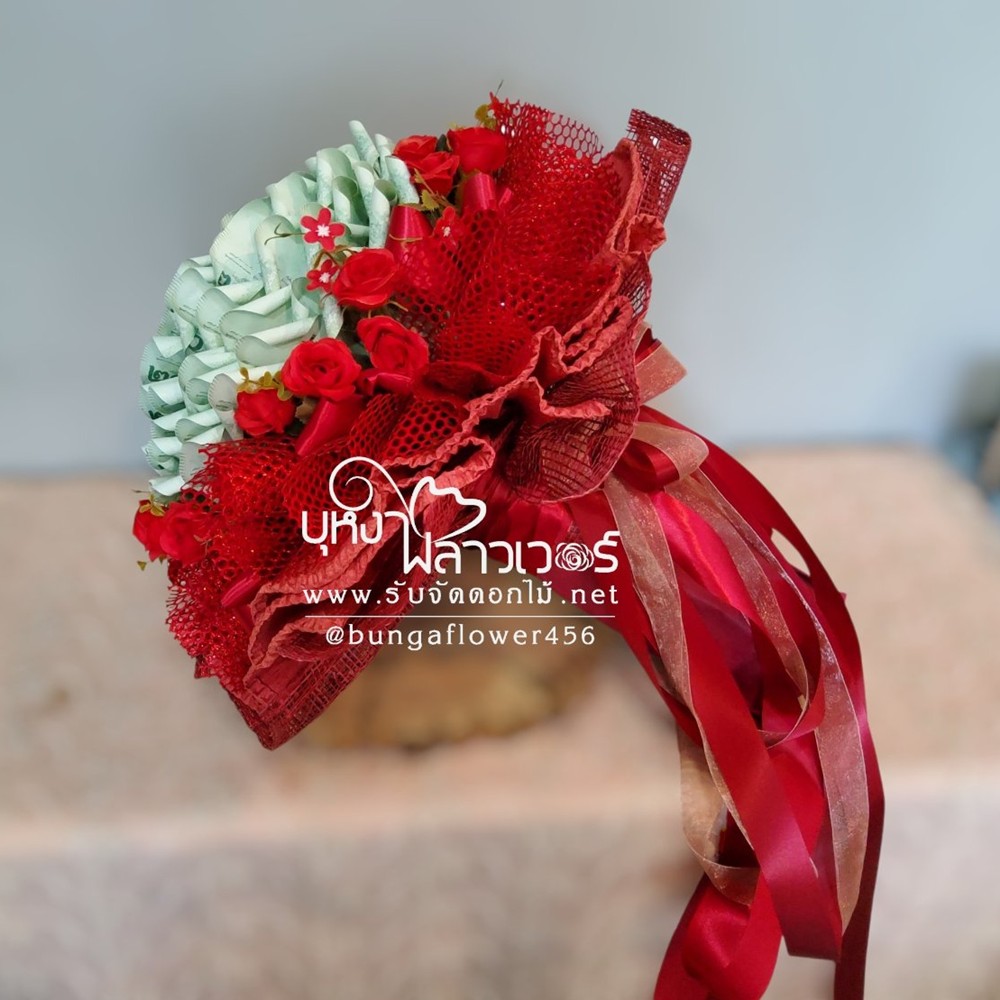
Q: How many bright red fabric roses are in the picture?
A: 9